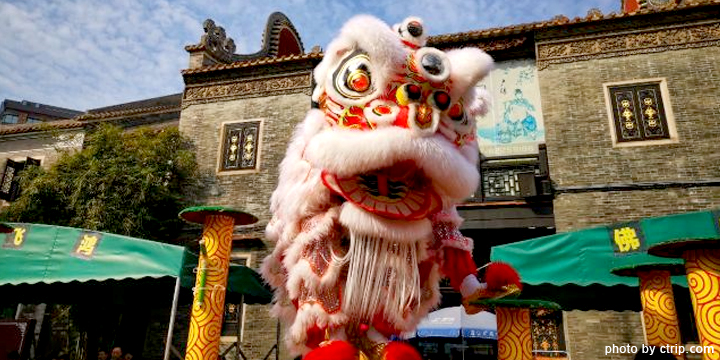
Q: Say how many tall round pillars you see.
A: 4